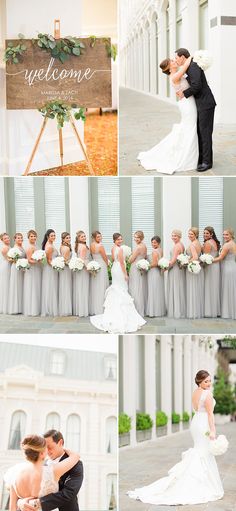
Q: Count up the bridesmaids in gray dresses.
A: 13